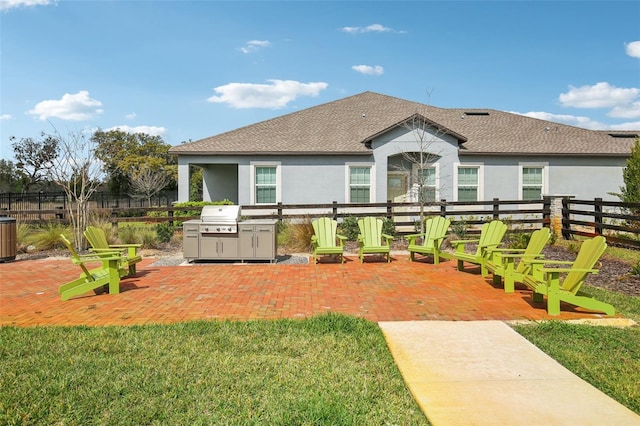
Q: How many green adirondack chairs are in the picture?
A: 8